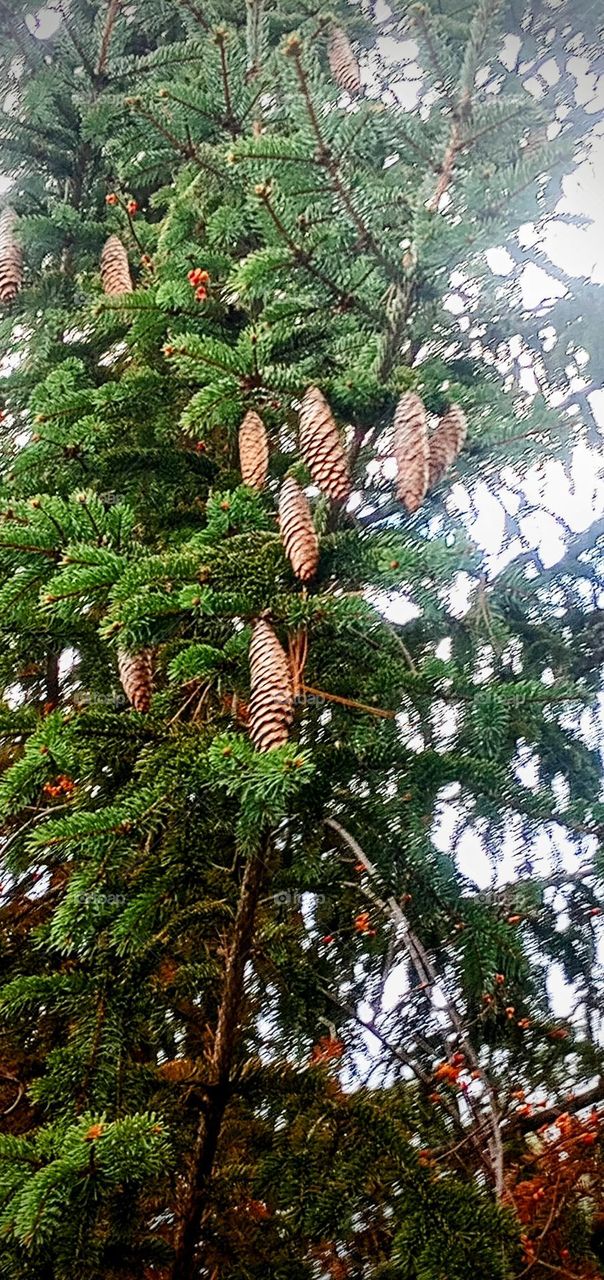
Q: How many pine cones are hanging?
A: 10